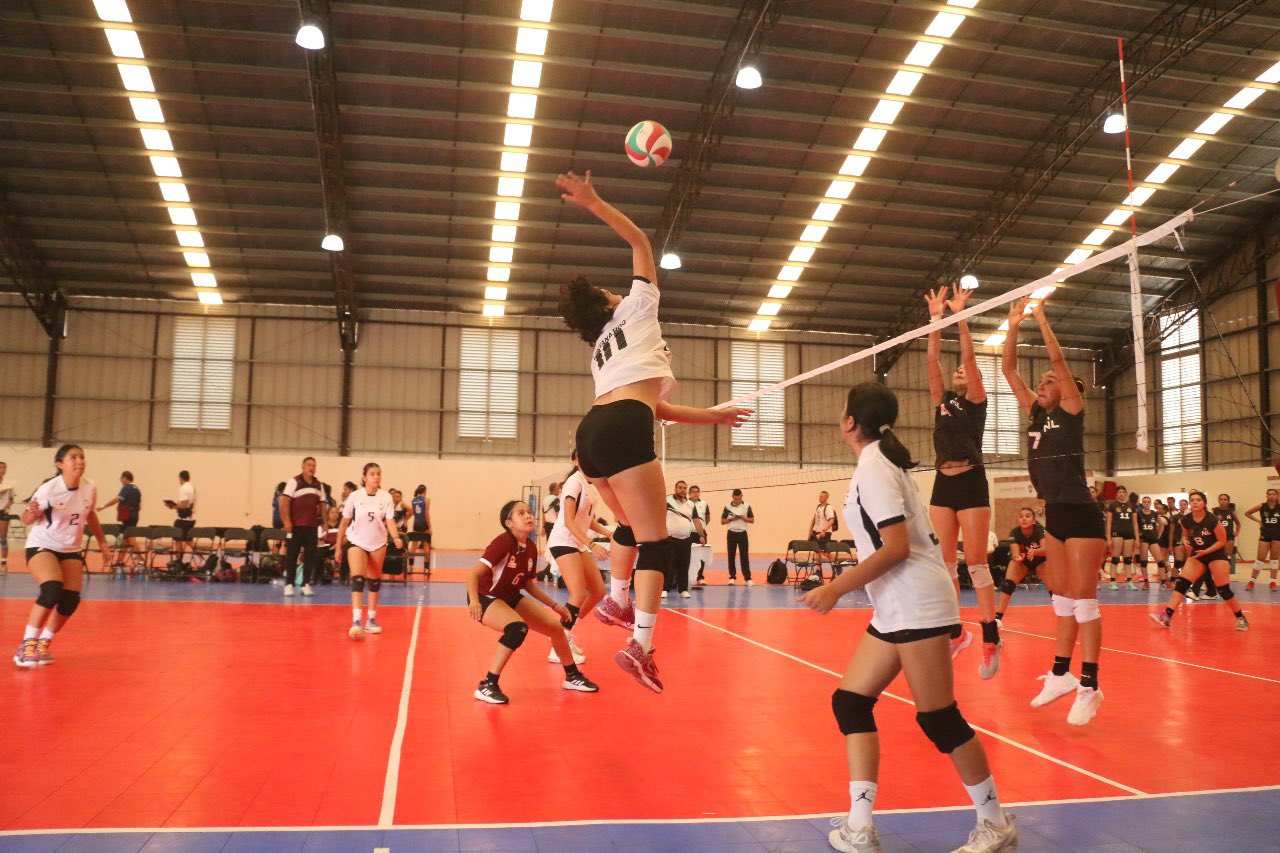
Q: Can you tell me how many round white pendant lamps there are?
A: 6